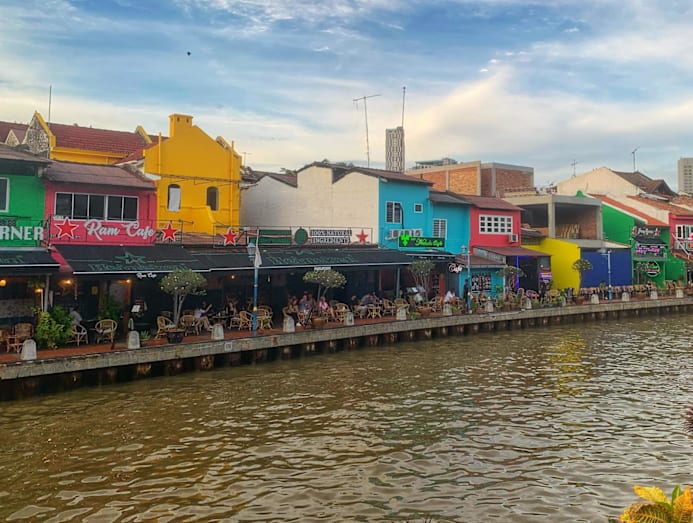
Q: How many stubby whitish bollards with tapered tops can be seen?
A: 14